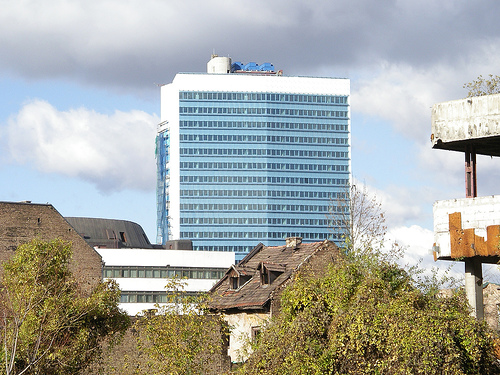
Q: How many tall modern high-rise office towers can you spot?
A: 1